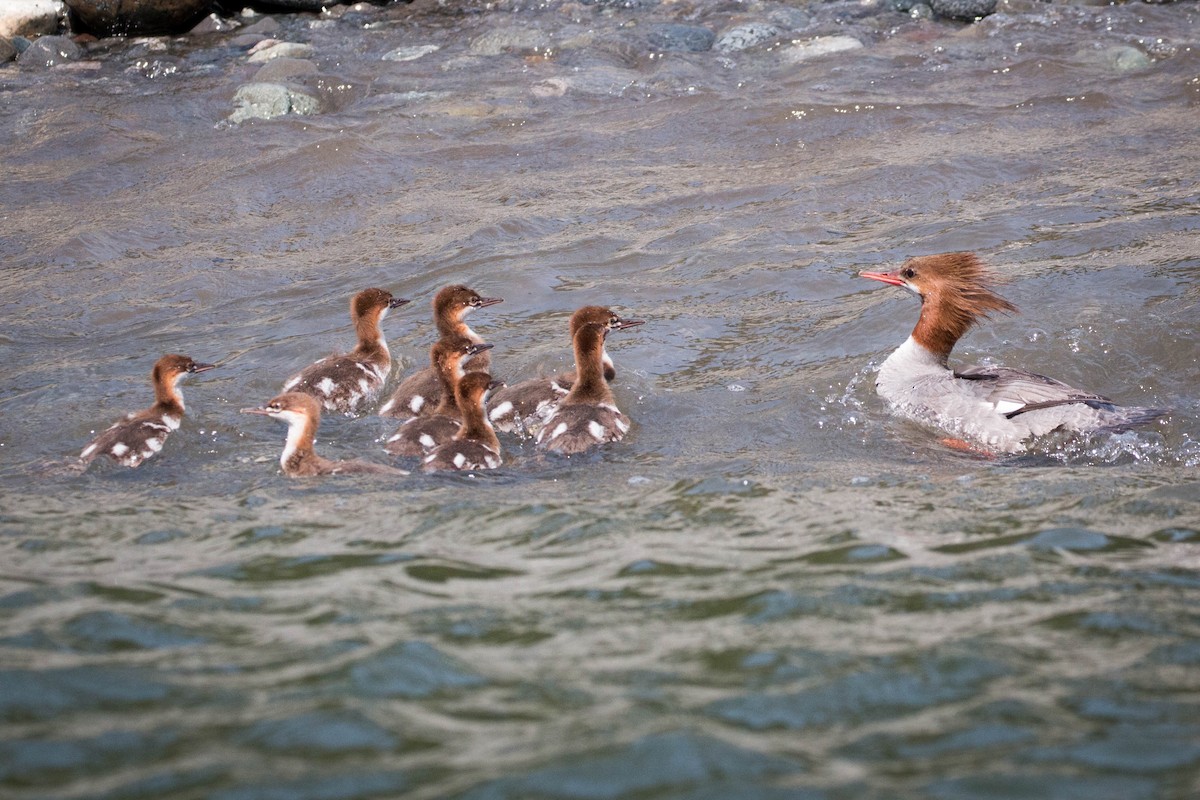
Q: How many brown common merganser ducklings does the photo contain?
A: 8